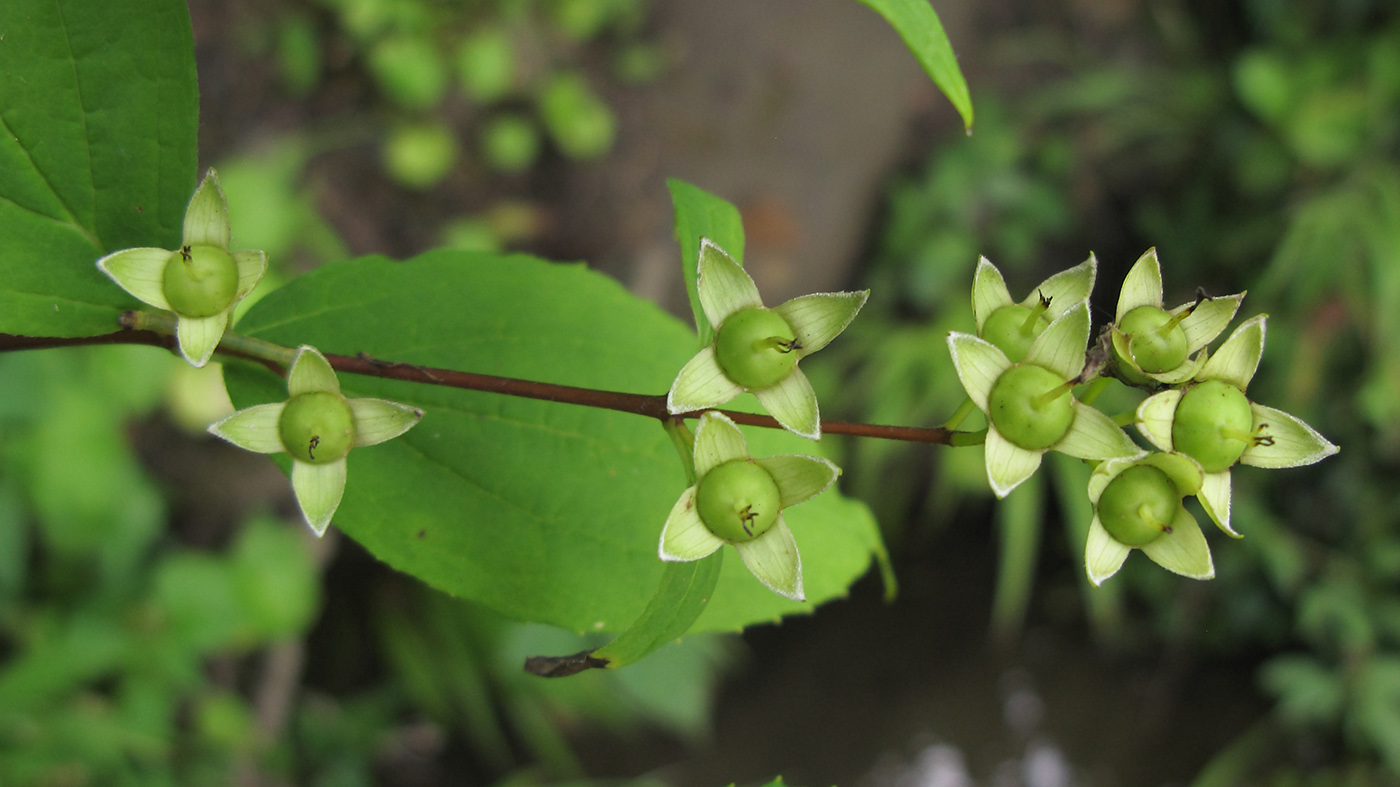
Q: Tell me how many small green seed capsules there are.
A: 9